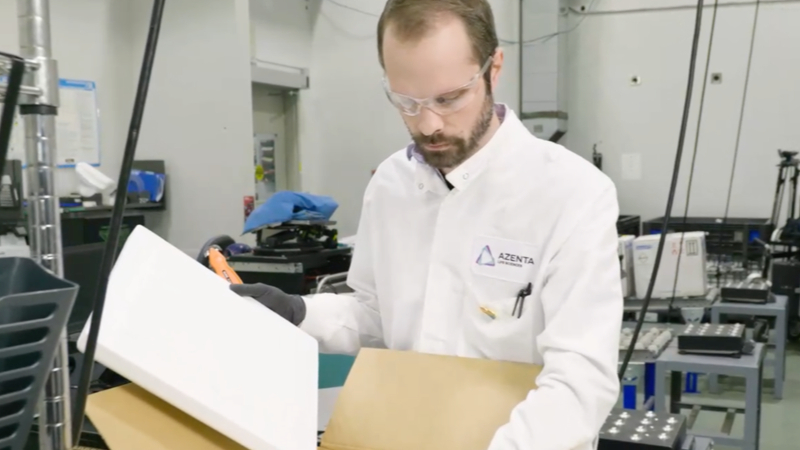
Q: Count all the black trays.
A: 3